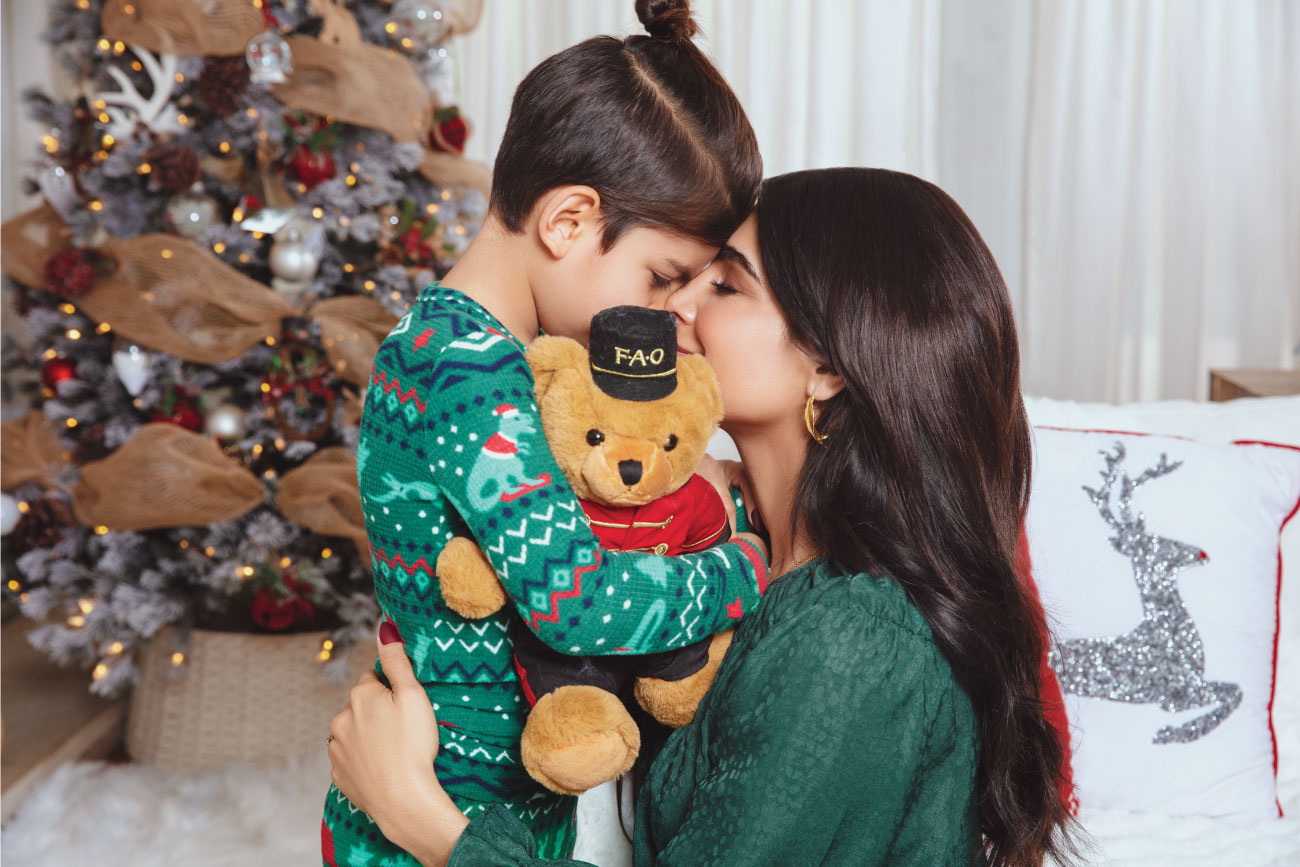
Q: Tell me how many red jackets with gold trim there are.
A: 1